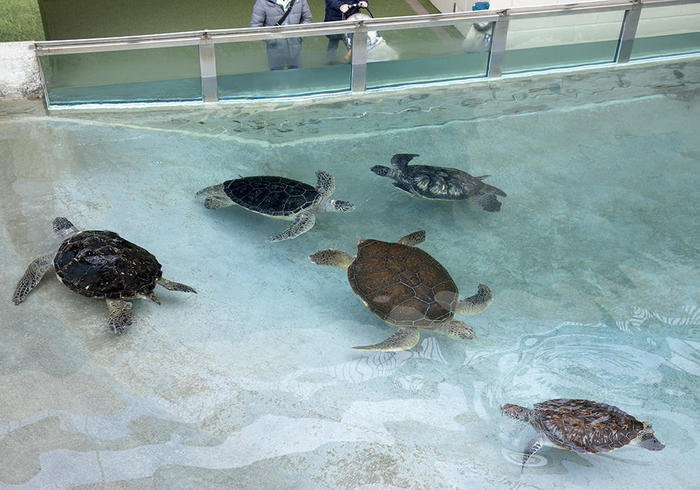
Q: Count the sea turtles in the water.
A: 5